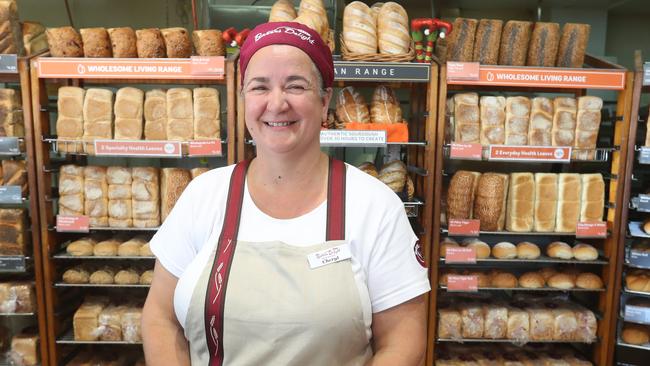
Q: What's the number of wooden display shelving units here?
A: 5